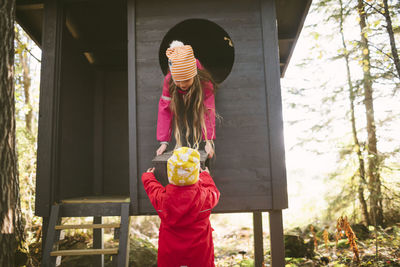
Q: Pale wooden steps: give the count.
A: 2